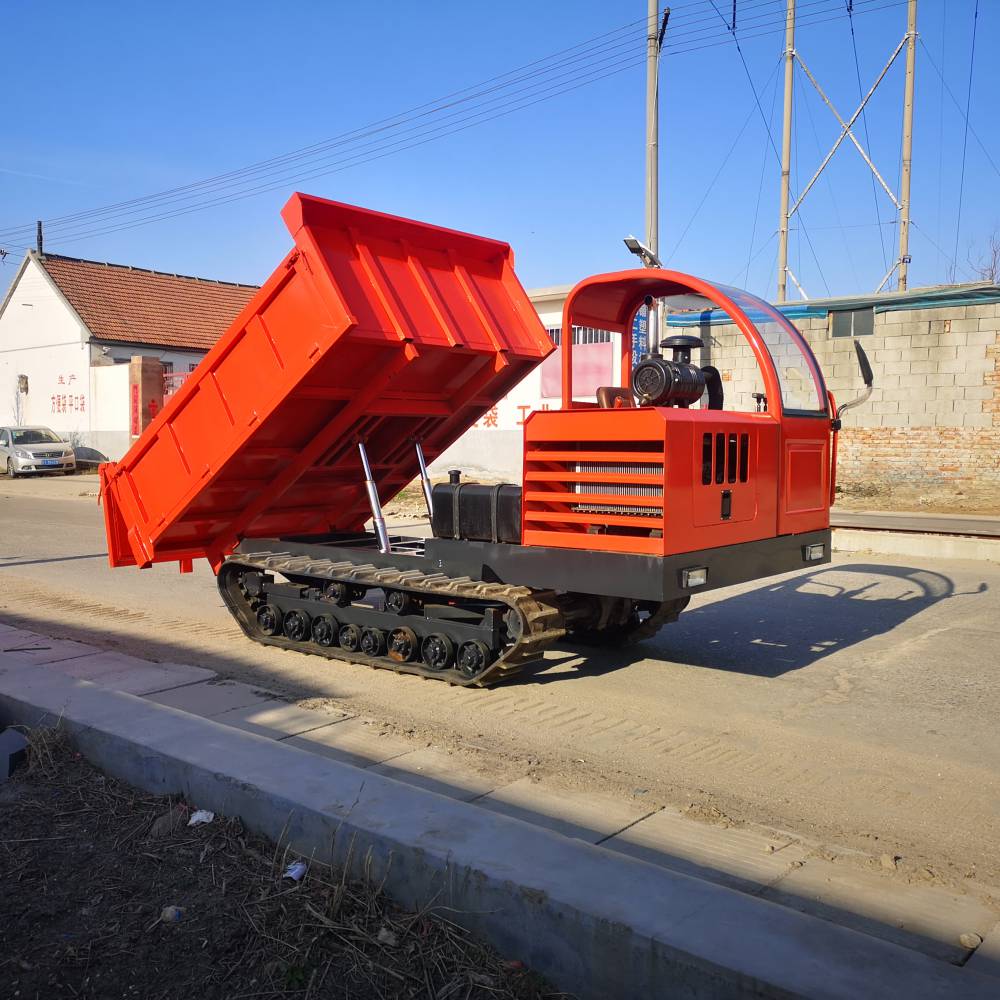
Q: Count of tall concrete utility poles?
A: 3